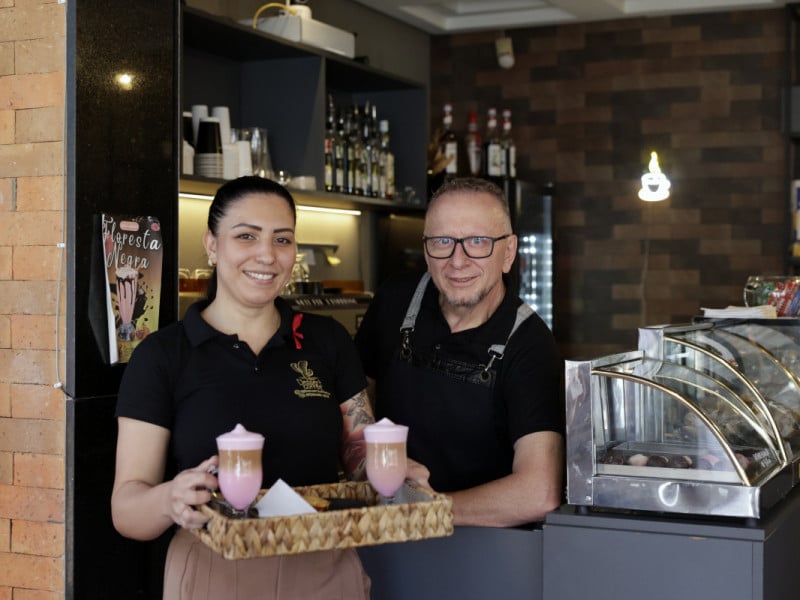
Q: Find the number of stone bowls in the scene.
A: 0